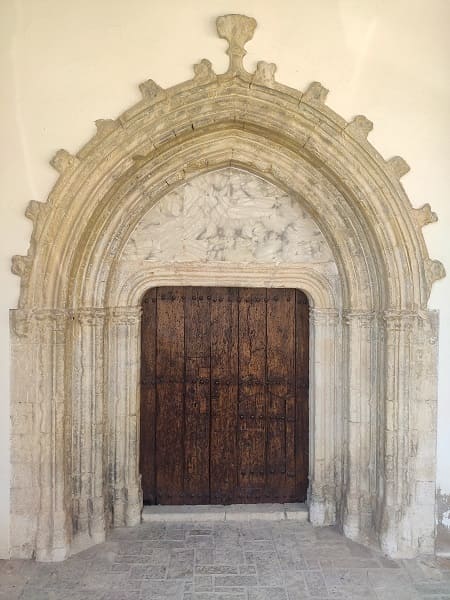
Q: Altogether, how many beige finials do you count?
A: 13